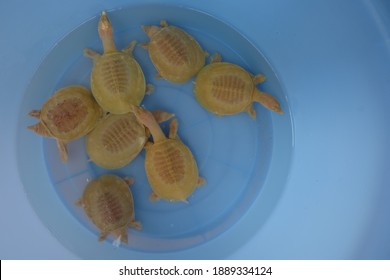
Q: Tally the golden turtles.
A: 7